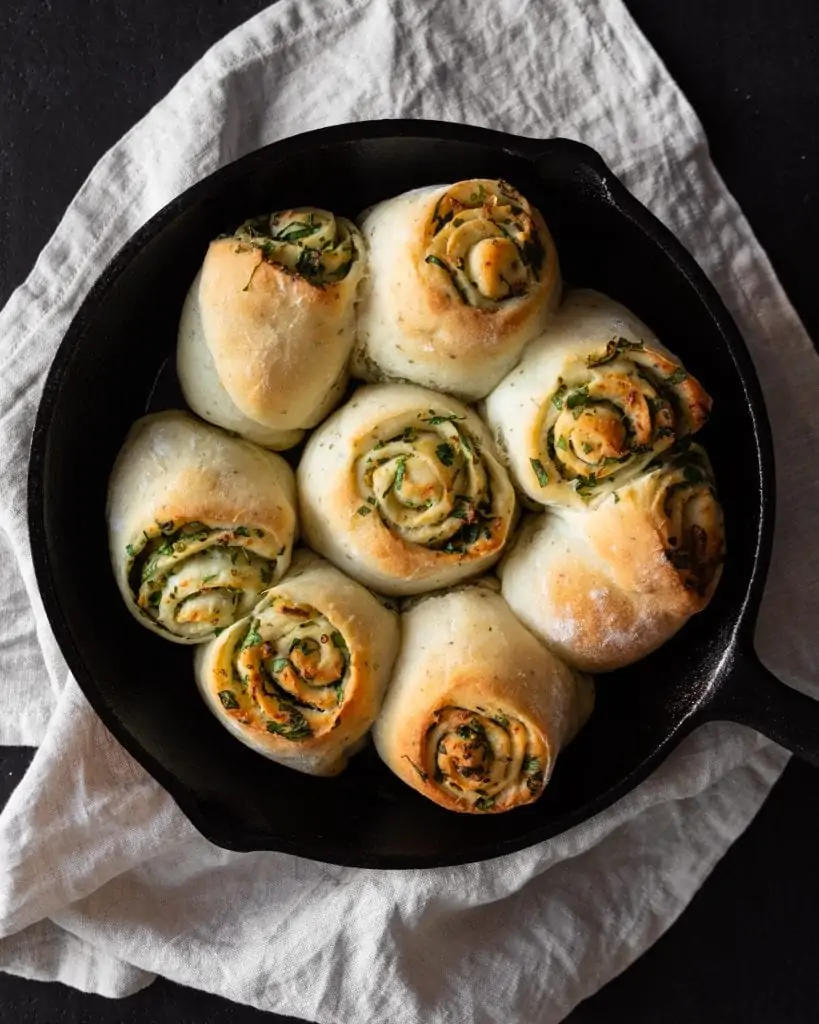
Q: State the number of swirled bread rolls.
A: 8